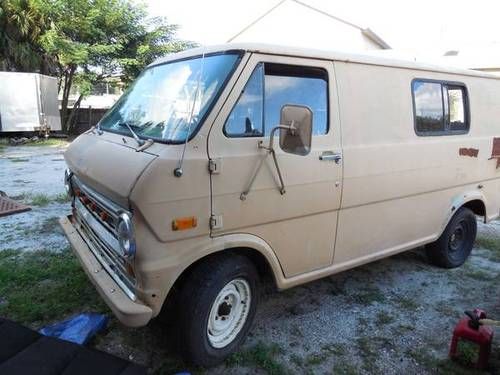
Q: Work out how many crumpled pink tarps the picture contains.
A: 0